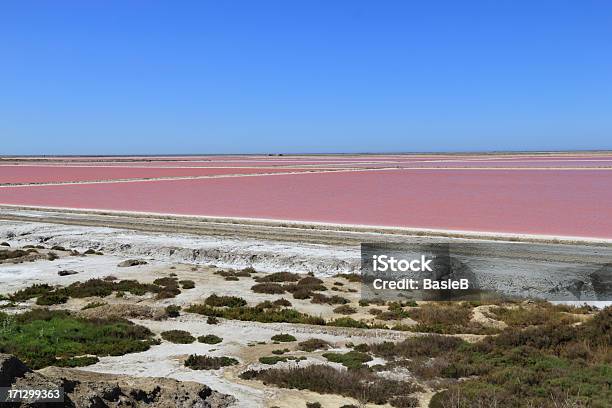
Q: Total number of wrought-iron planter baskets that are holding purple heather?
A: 0